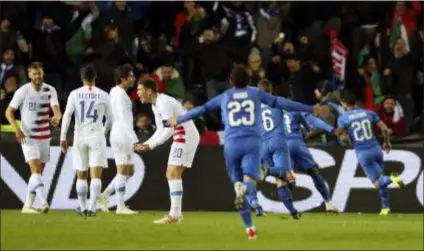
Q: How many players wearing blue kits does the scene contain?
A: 4